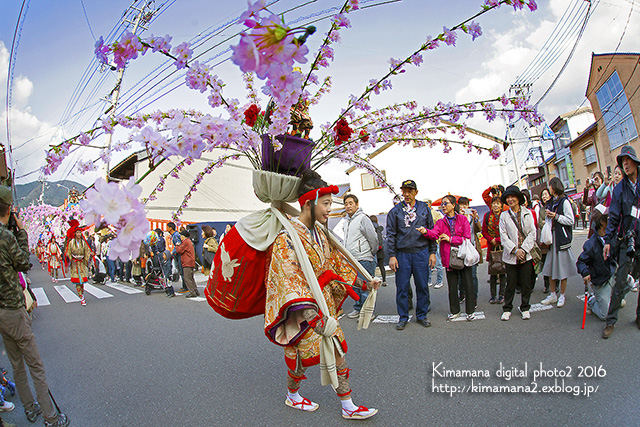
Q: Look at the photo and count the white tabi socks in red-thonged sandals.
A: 2